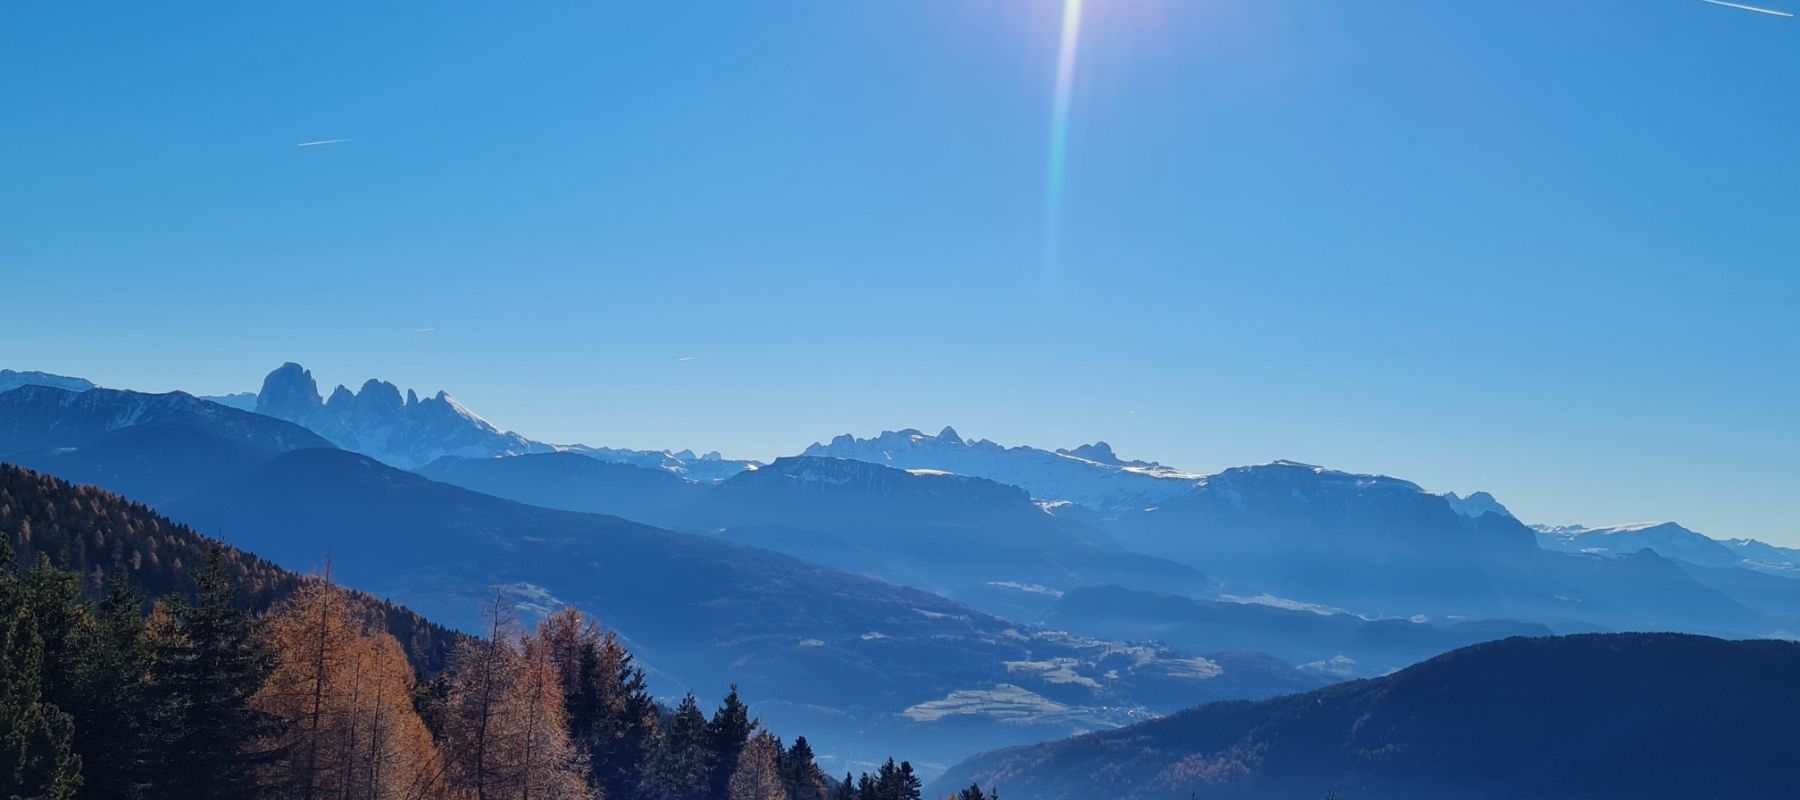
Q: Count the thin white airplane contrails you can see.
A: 4